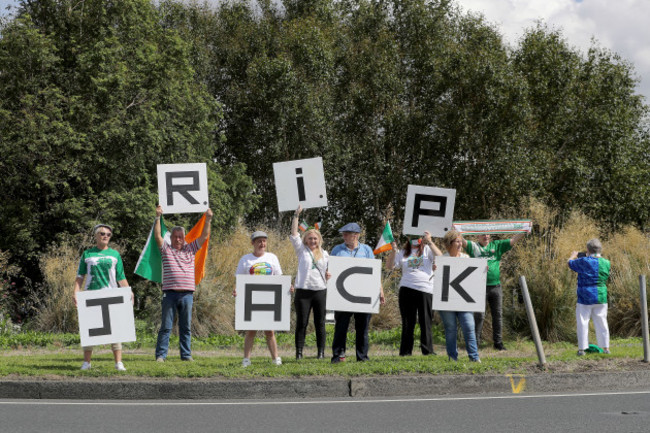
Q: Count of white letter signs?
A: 7